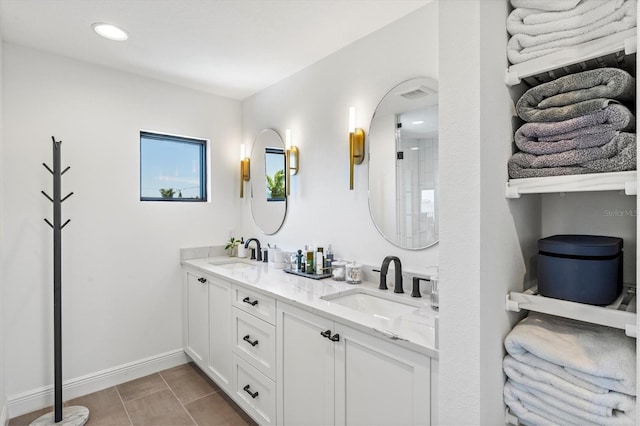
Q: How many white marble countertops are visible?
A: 1